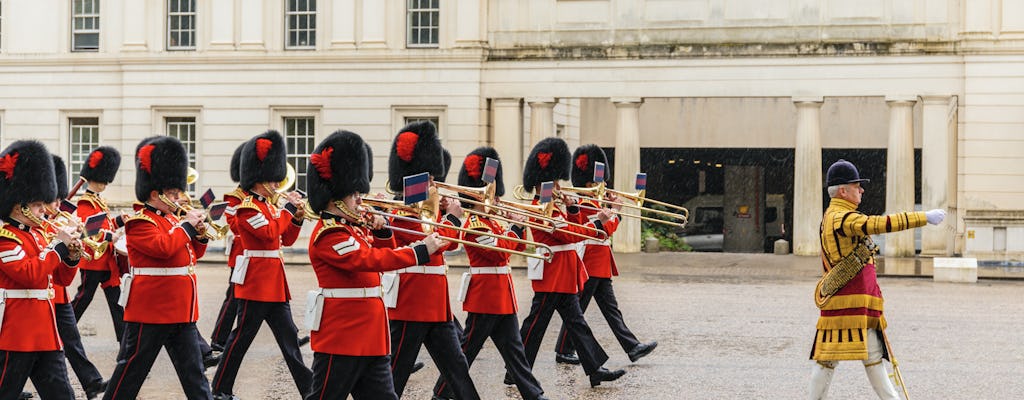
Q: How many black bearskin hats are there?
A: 13